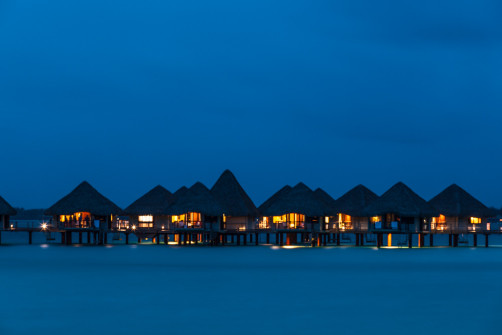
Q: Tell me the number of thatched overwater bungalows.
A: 12